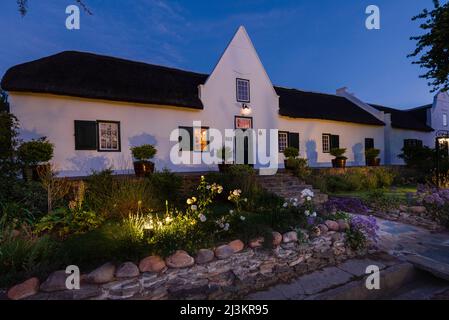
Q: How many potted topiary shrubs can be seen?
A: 6